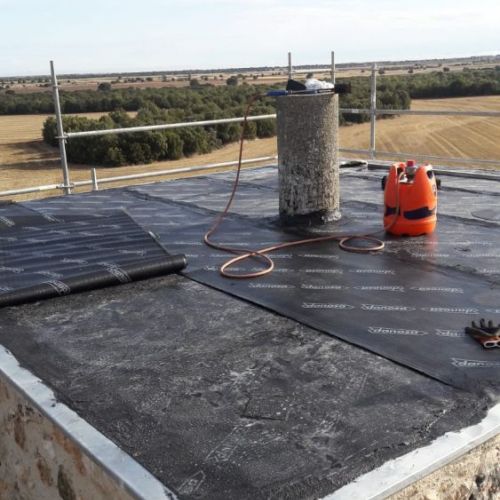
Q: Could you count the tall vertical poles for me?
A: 4